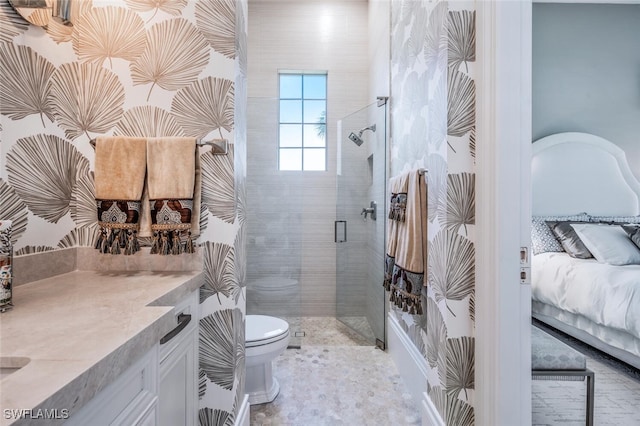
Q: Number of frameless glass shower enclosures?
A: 1